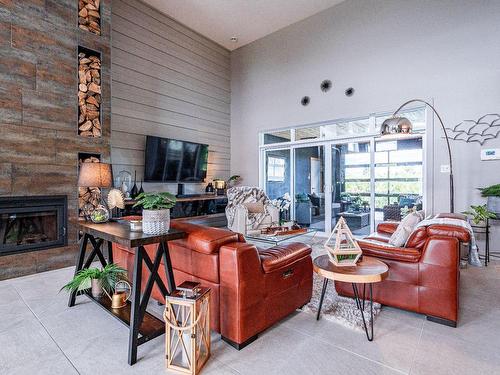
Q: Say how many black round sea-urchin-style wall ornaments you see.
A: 3